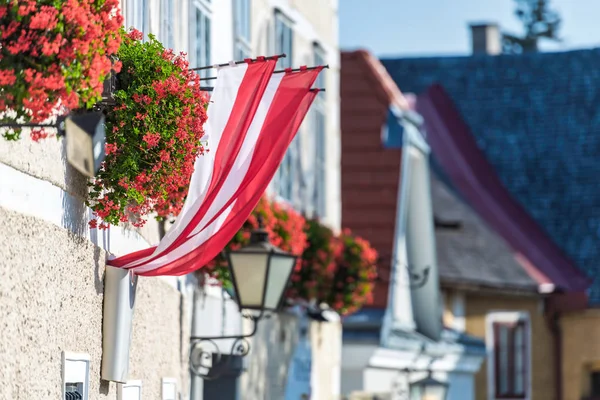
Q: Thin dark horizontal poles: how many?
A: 3